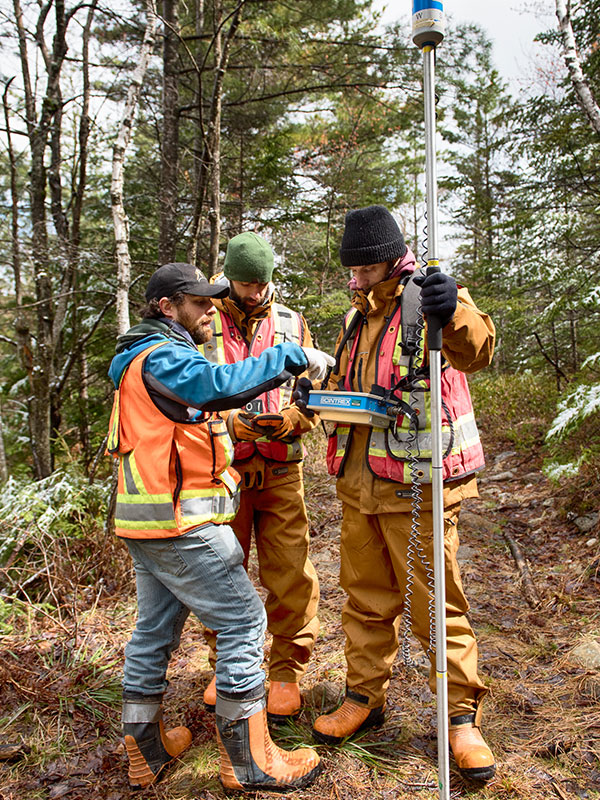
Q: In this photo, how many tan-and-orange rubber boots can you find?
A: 6